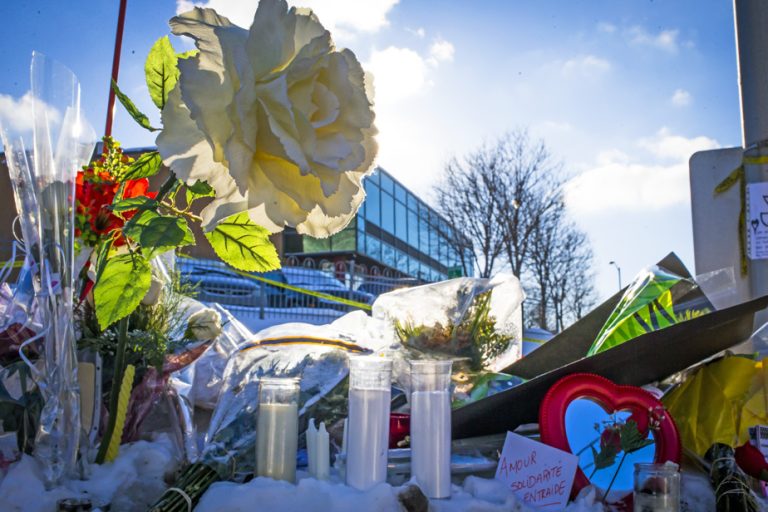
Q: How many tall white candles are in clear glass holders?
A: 3